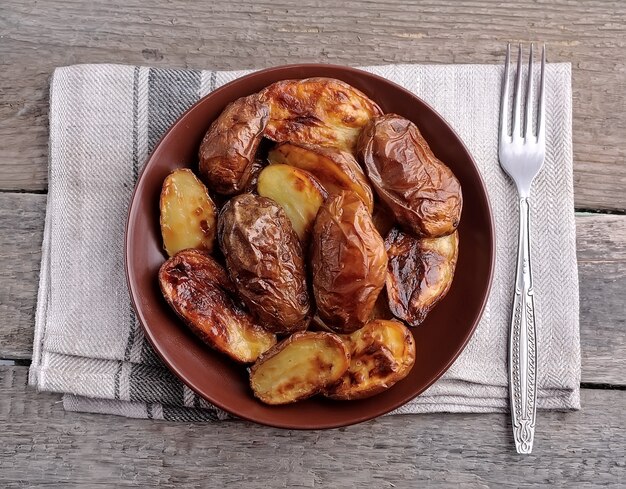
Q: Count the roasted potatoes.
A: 12